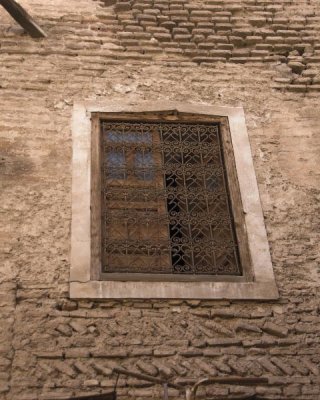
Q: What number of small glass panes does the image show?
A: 3